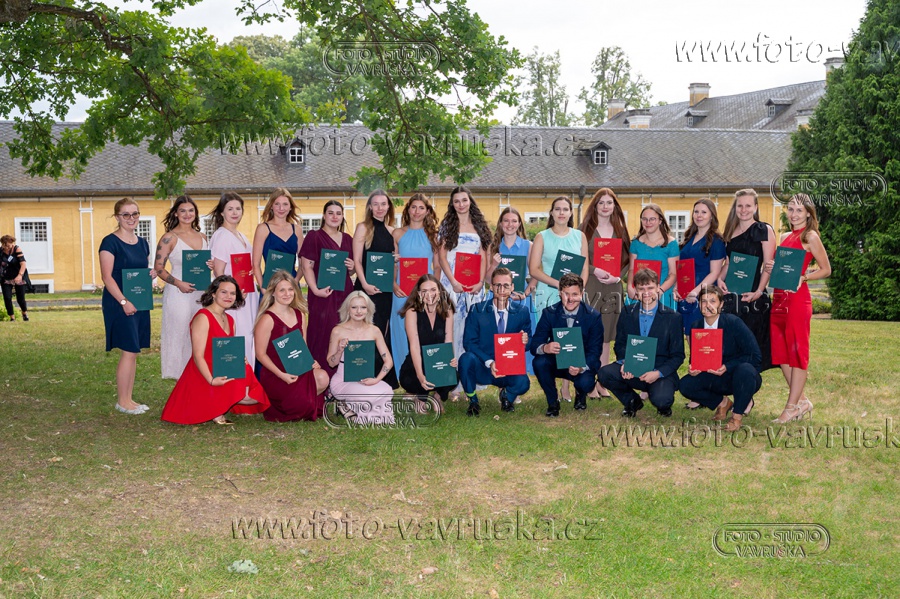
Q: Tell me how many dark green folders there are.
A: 15